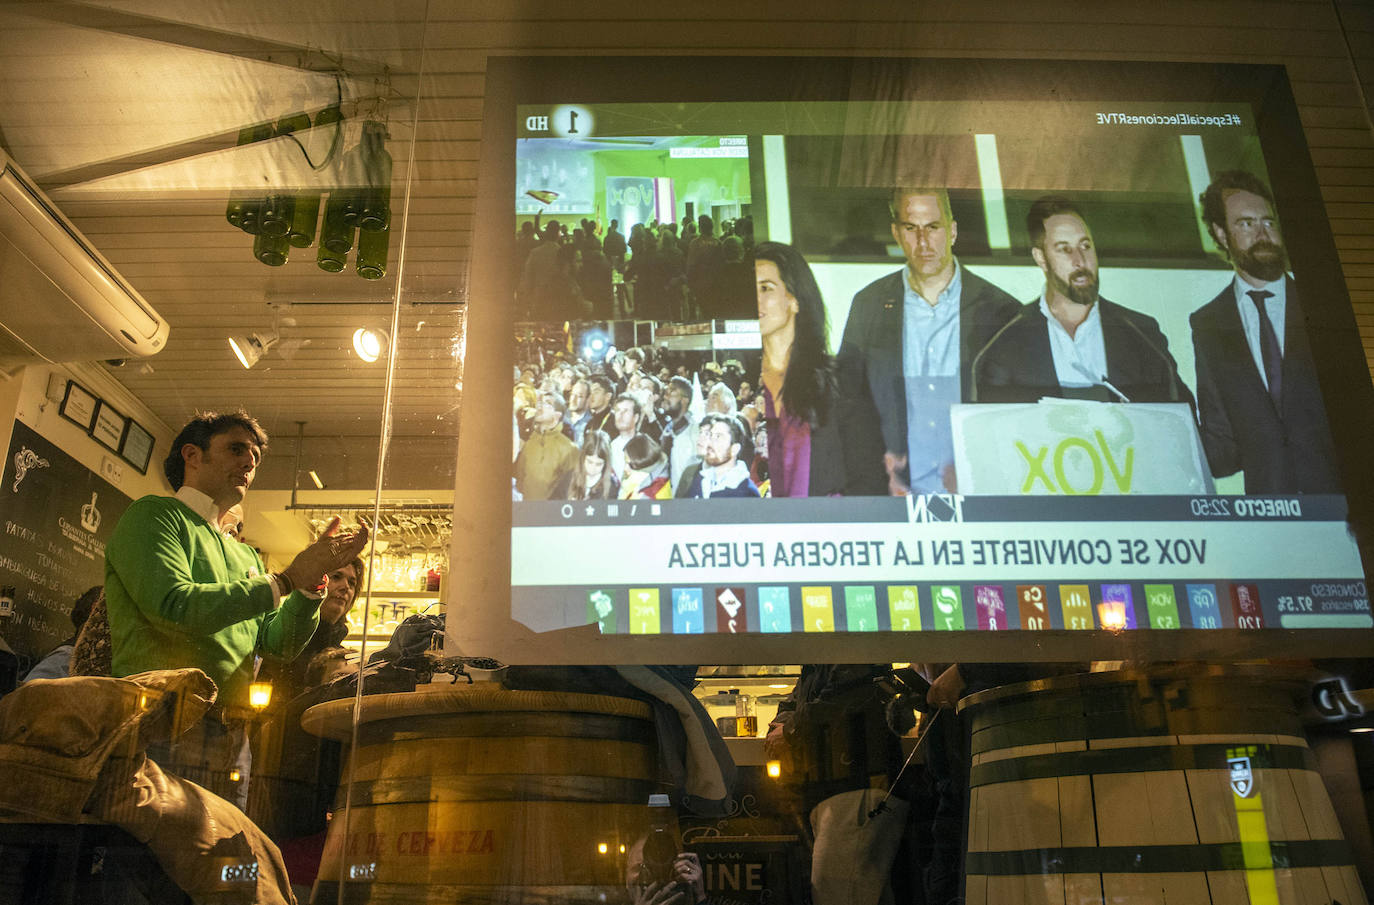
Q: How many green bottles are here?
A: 10